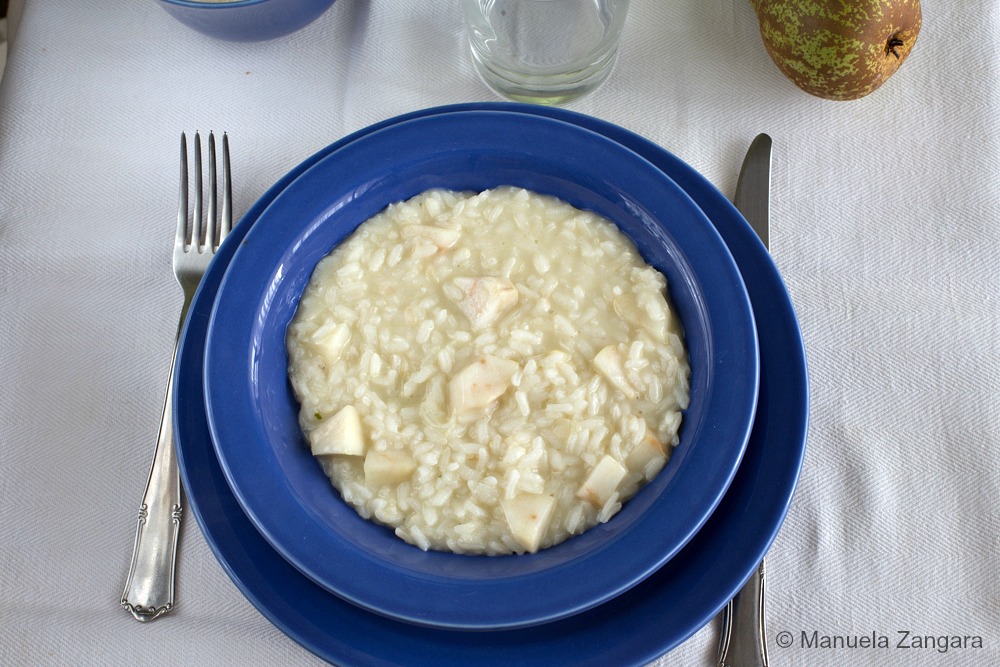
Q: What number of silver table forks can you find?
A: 1